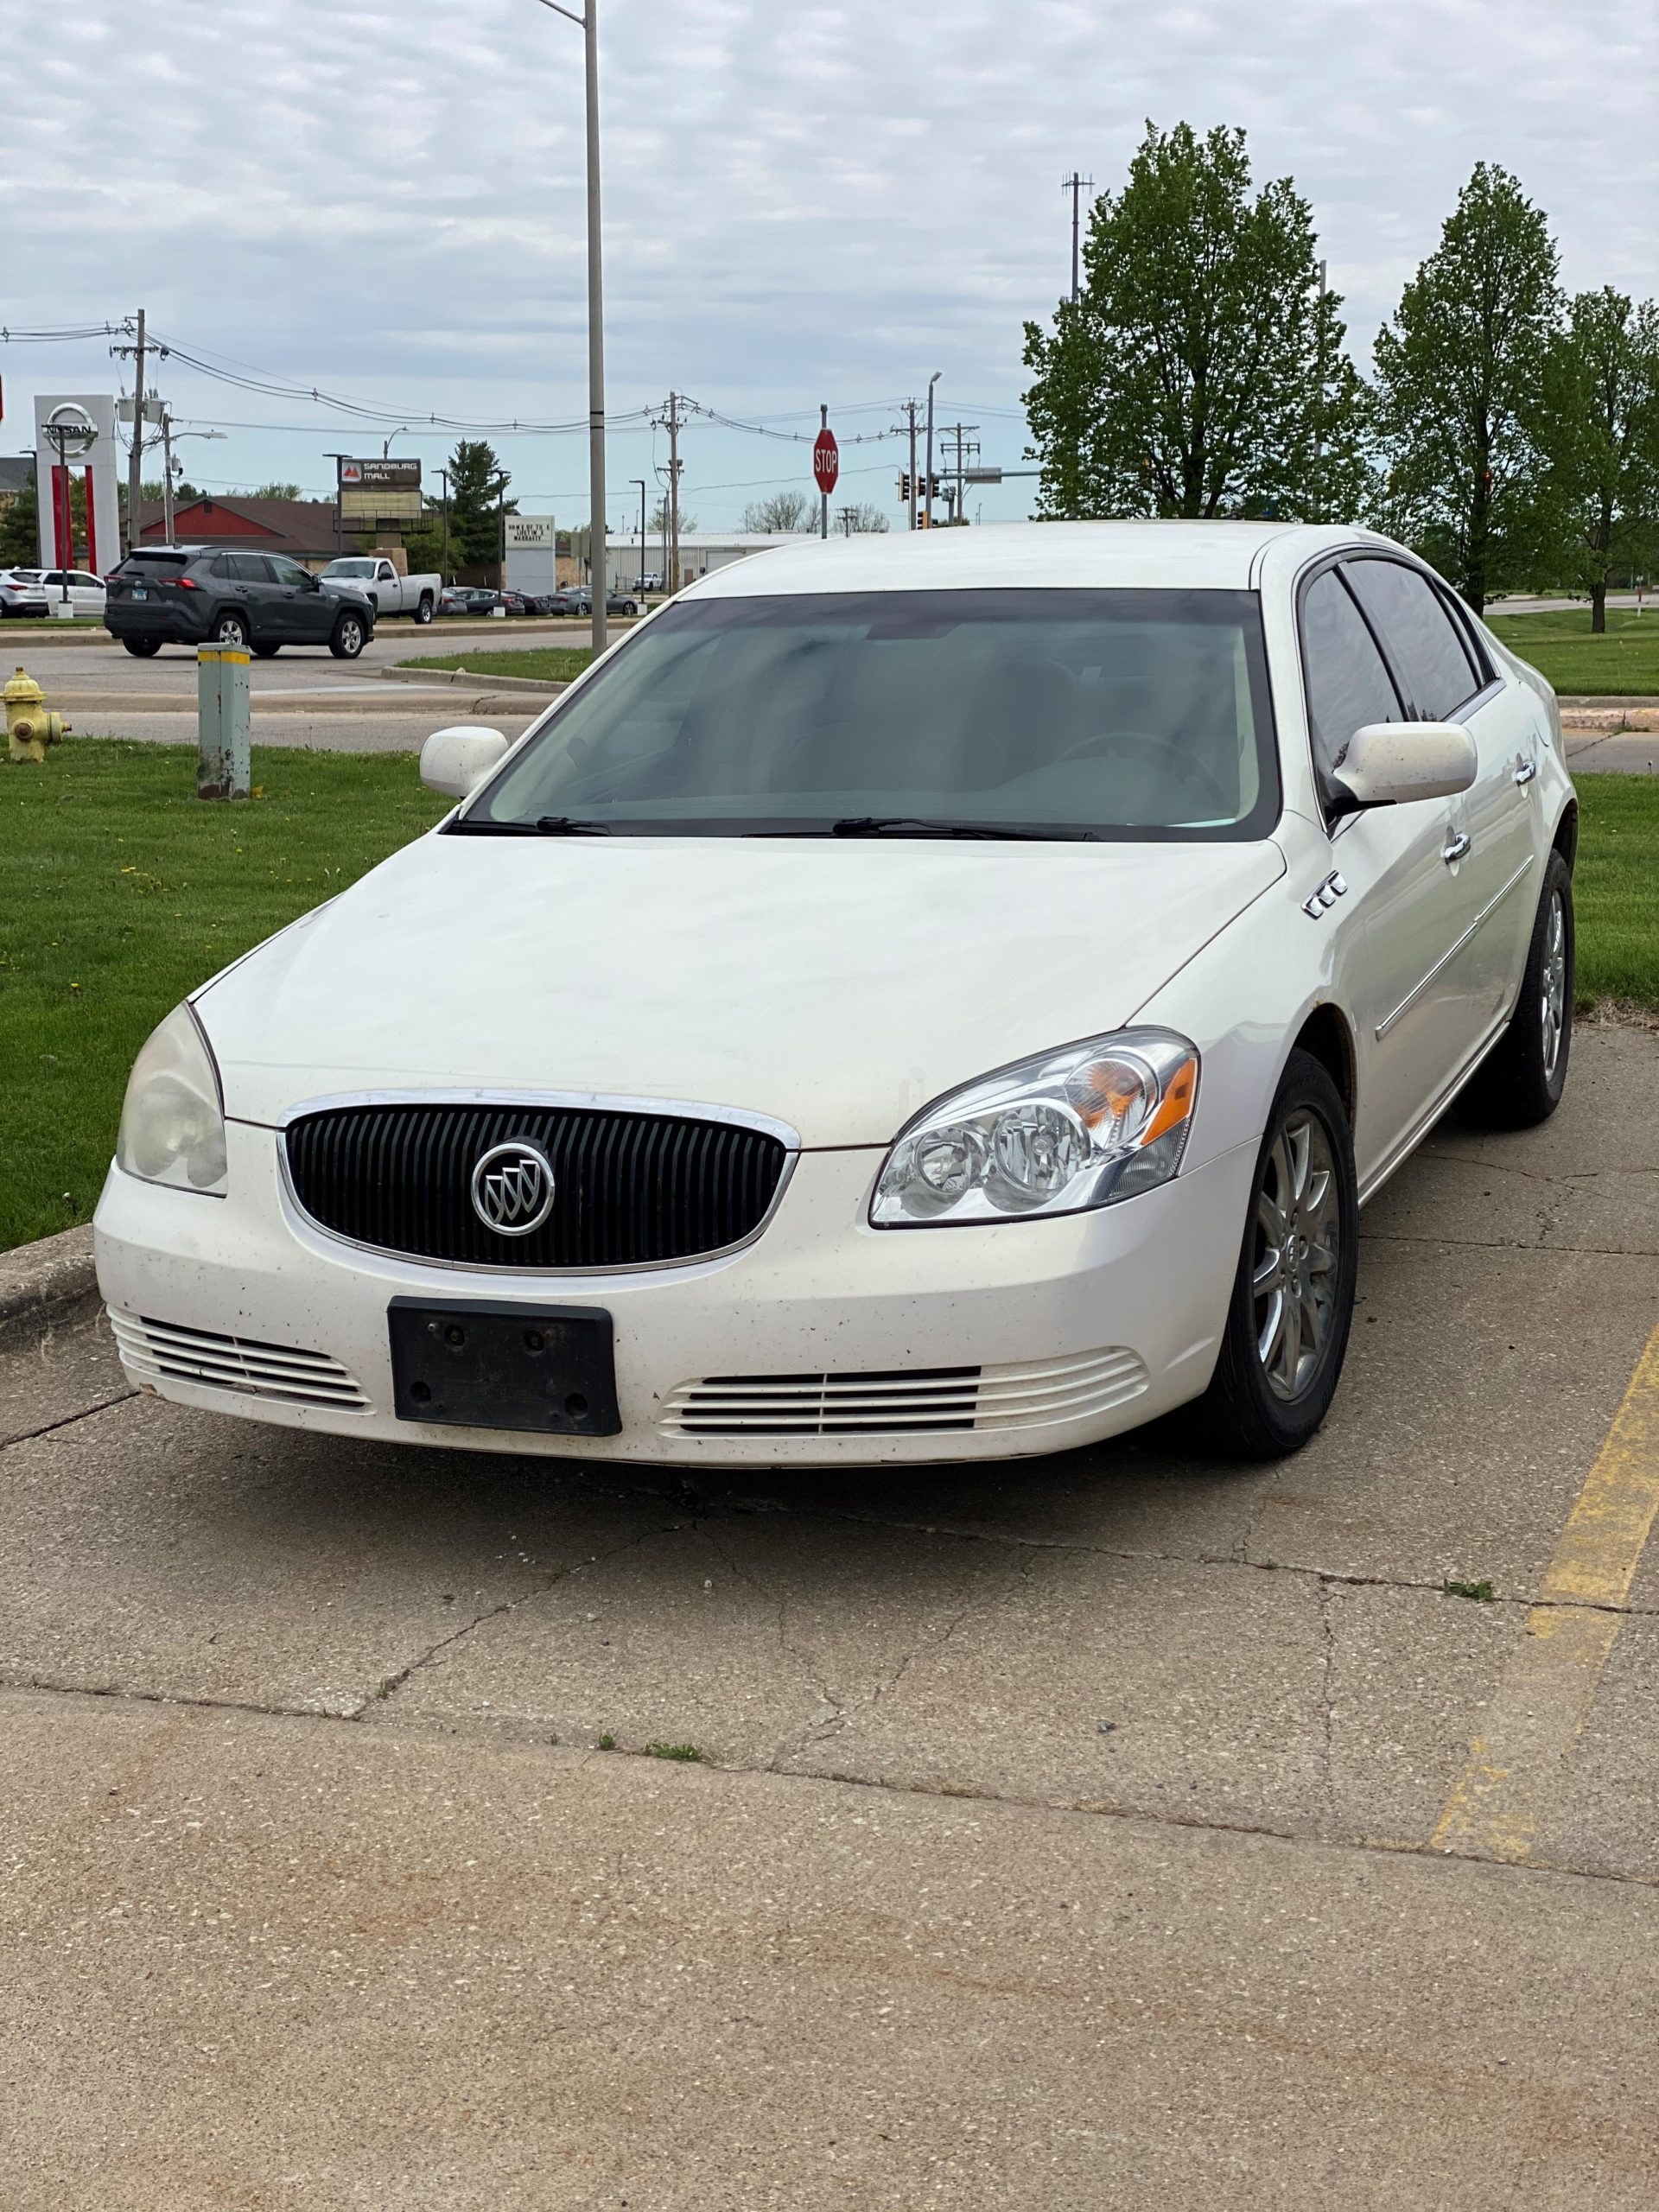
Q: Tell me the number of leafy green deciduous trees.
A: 3